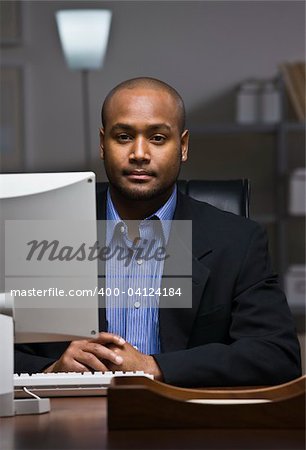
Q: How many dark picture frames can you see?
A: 2